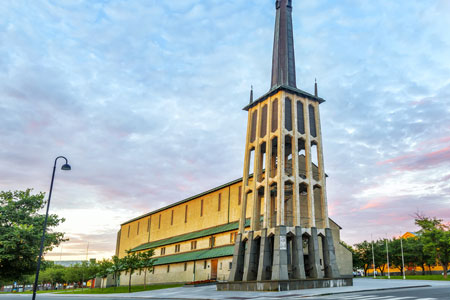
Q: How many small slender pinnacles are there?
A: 2